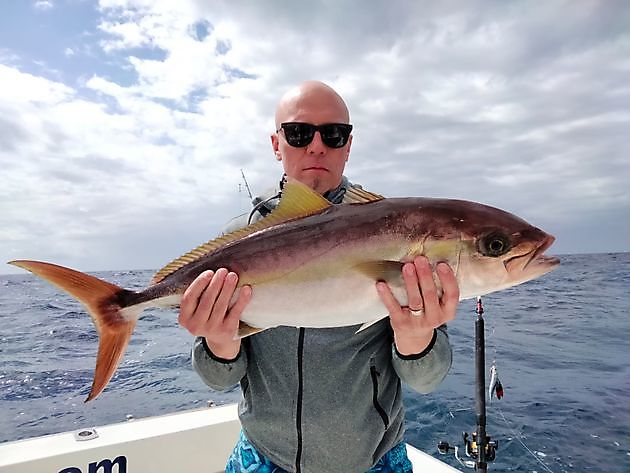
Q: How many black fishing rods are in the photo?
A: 1